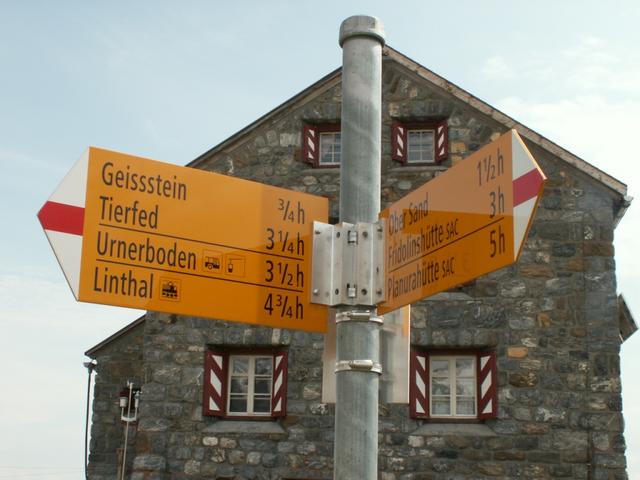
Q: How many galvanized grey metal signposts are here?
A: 1